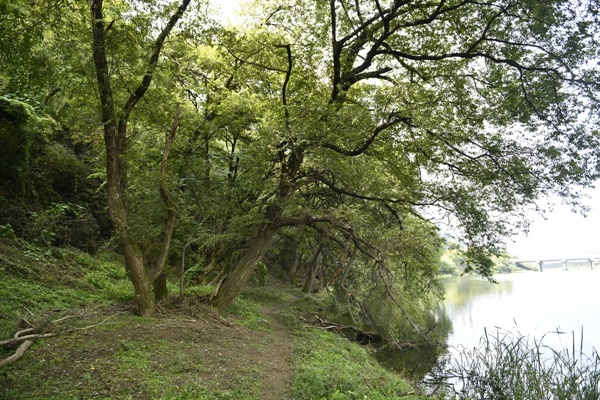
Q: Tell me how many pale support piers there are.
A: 3